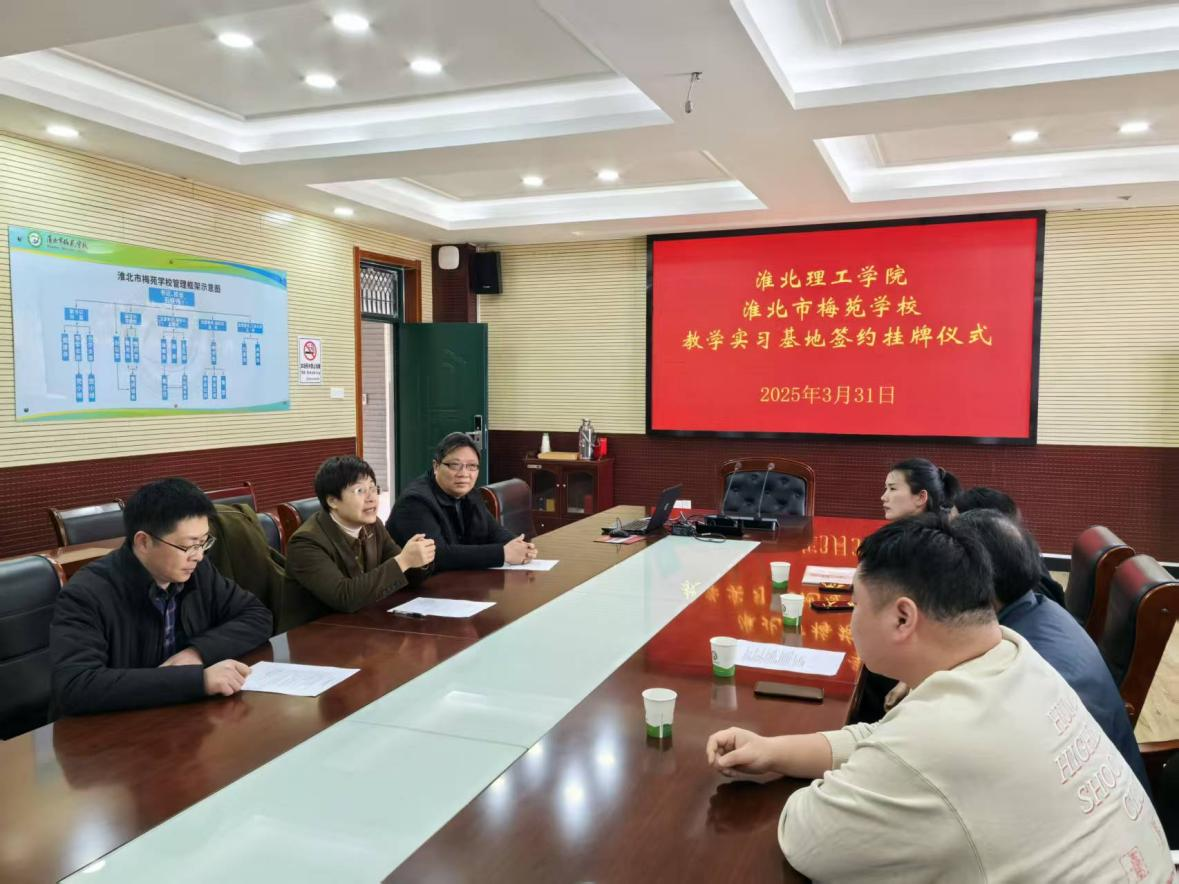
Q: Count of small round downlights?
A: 10